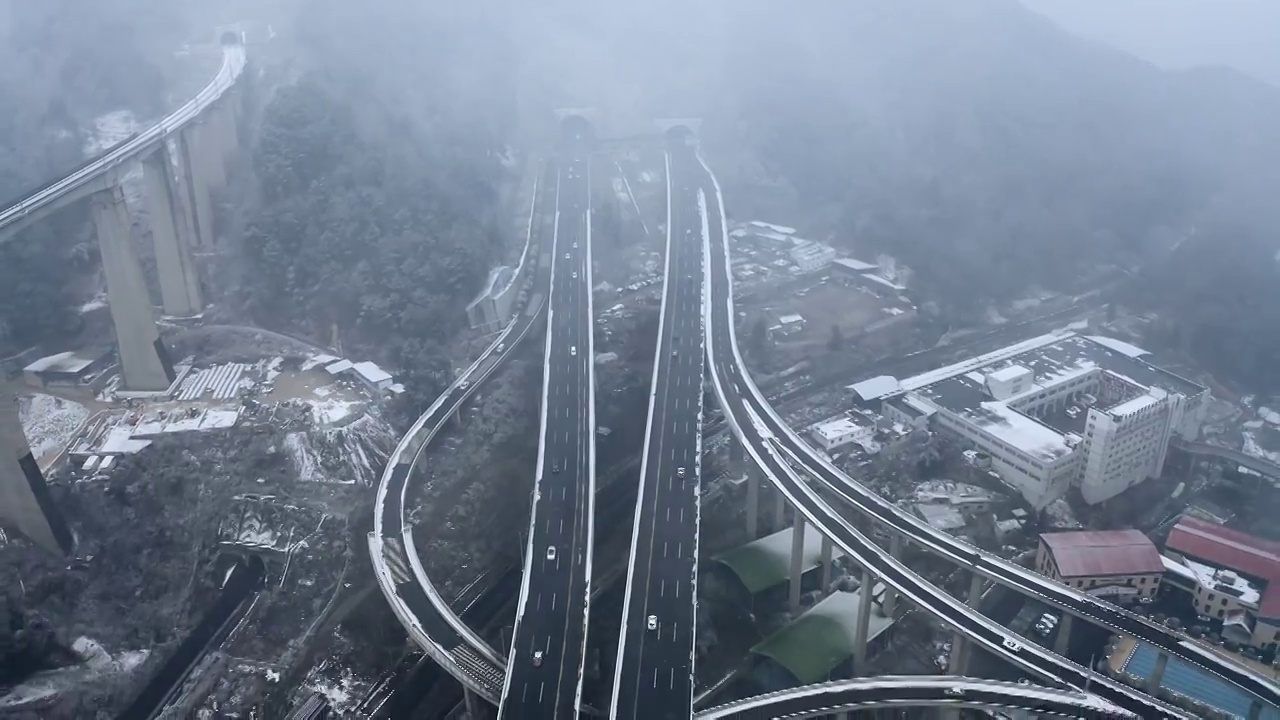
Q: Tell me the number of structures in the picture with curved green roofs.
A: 2